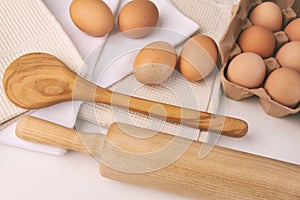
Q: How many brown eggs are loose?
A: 4